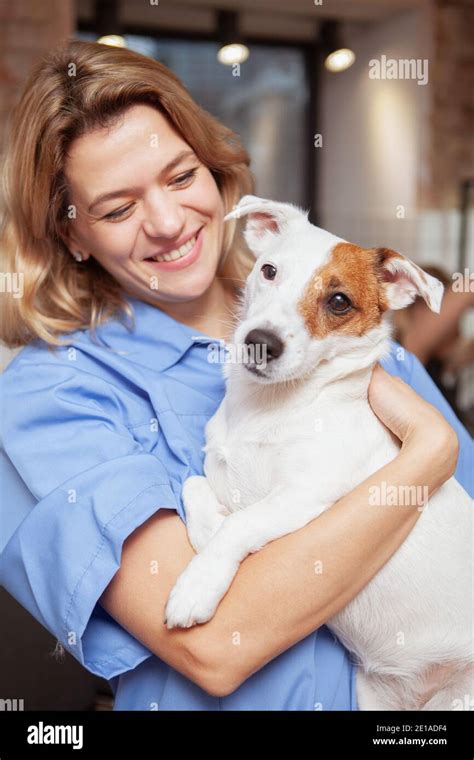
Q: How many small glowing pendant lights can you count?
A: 3